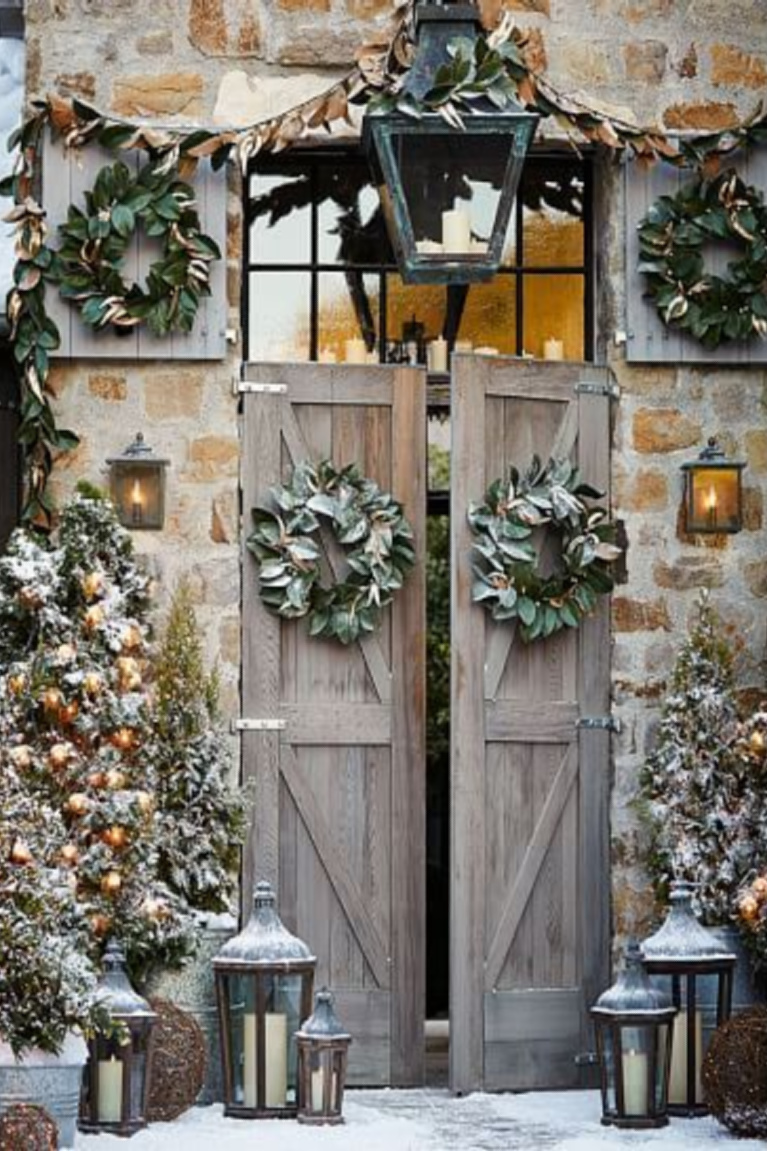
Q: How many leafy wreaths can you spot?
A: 4